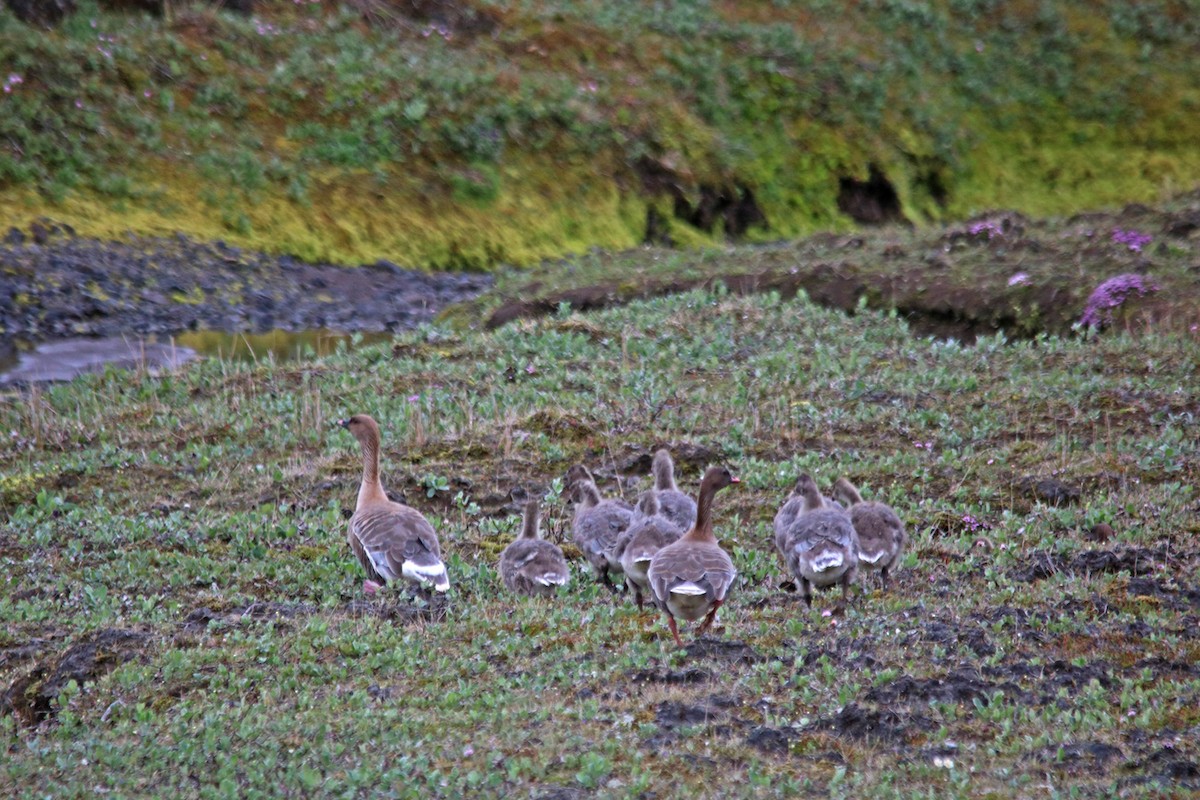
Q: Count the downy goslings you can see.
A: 8